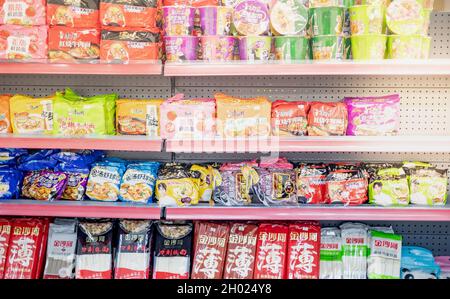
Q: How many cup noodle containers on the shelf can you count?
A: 14